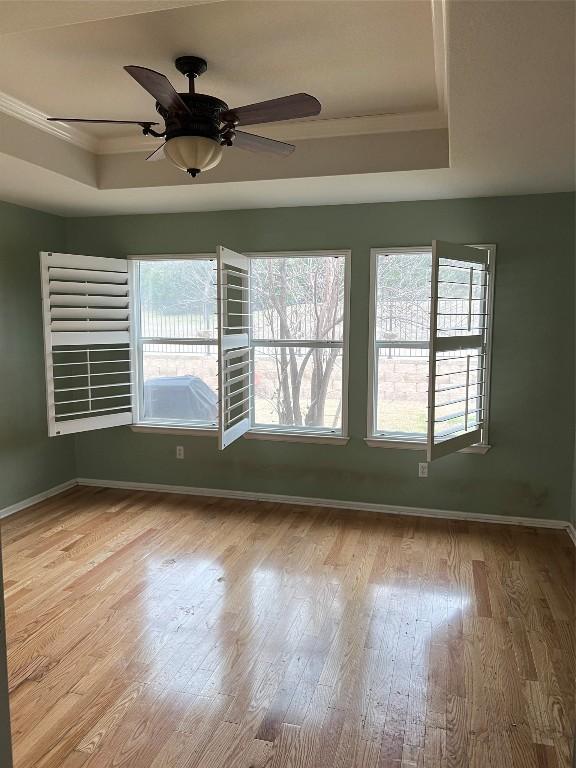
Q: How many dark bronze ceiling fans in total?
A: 1